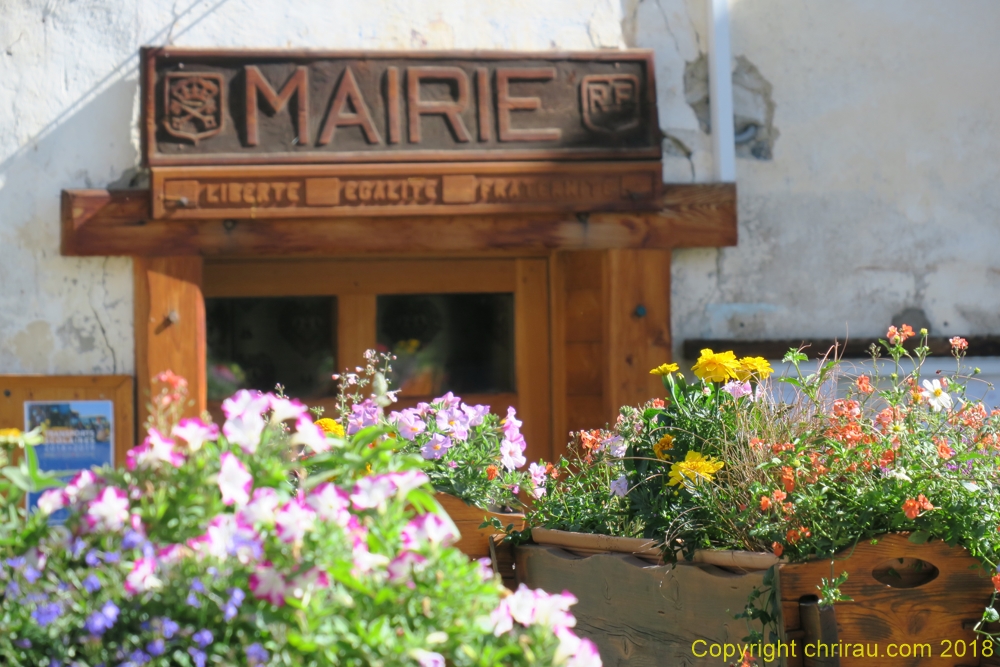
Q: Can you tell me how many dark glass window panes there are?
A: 2